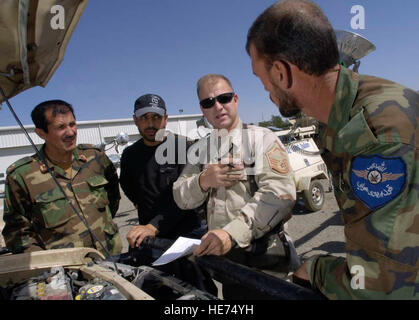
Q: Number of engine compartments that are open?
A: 1